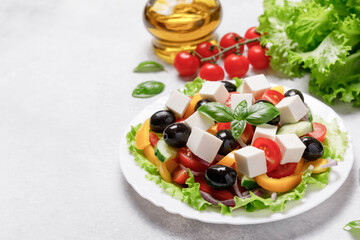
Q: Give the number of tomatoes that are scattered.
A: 7